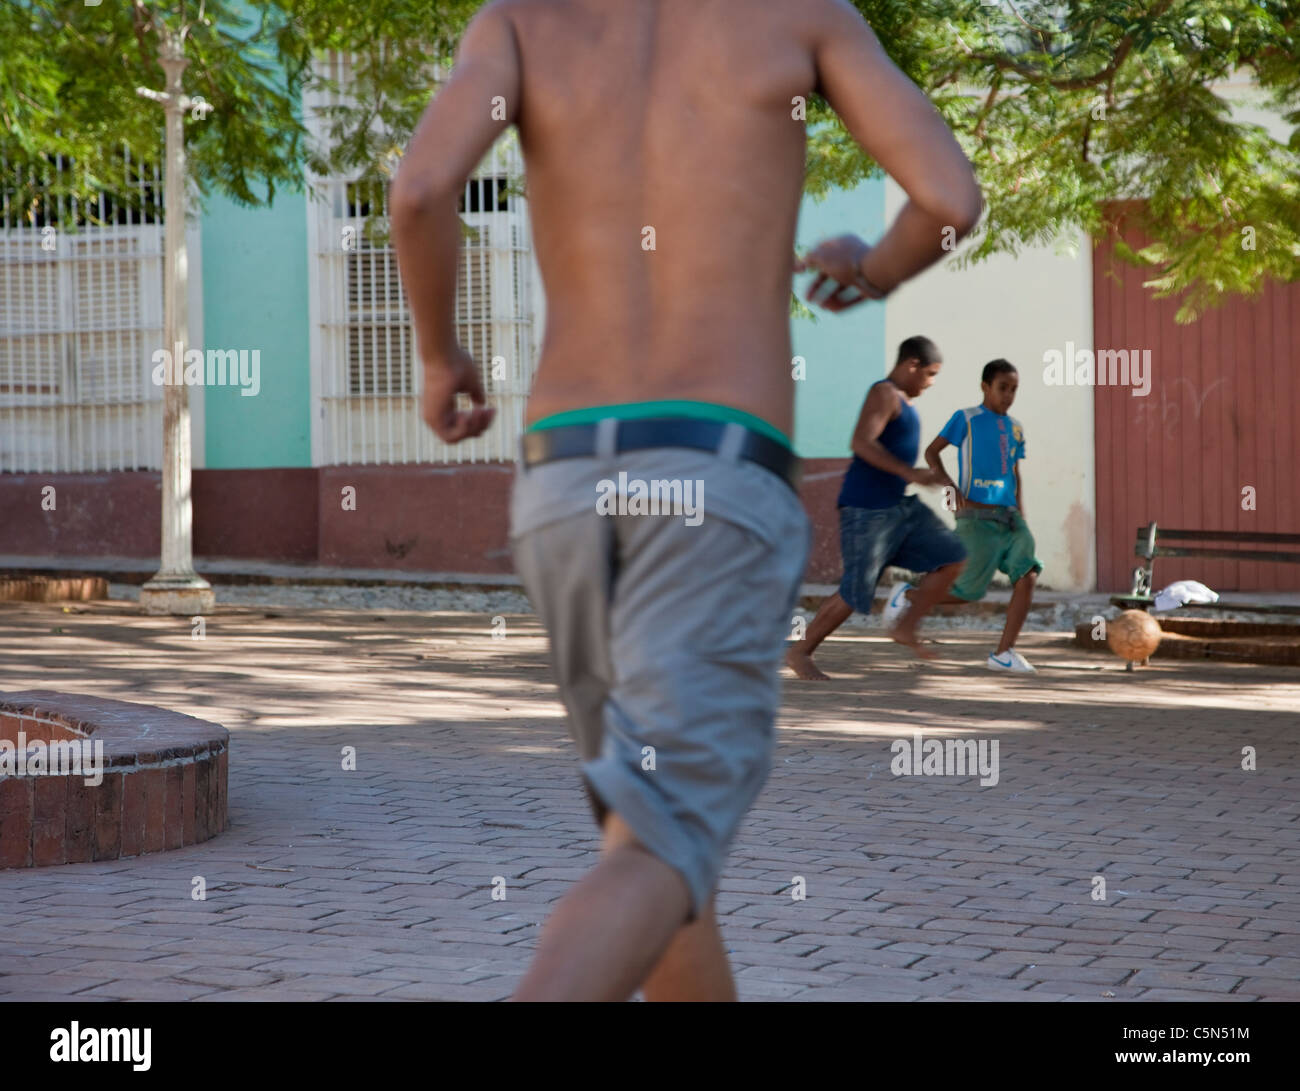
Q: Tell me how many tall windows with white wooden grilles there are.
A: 2